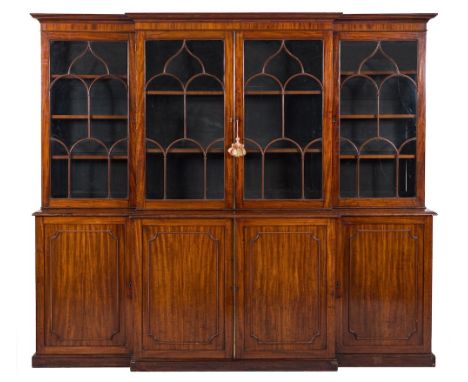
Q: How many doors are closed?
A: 8